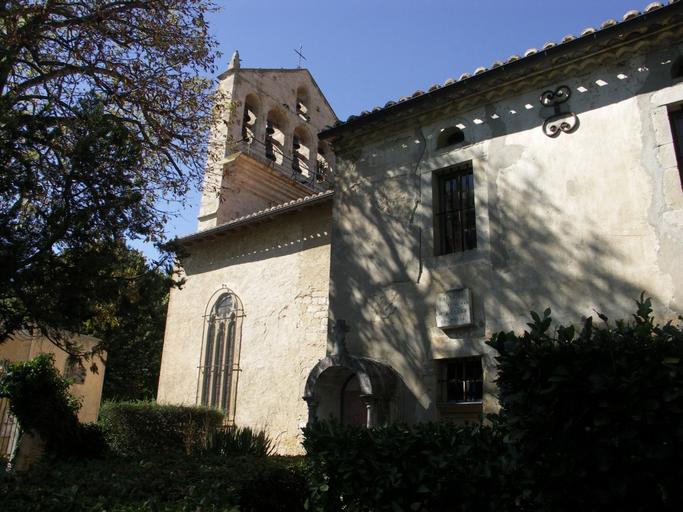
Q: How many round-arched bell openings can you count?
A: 5